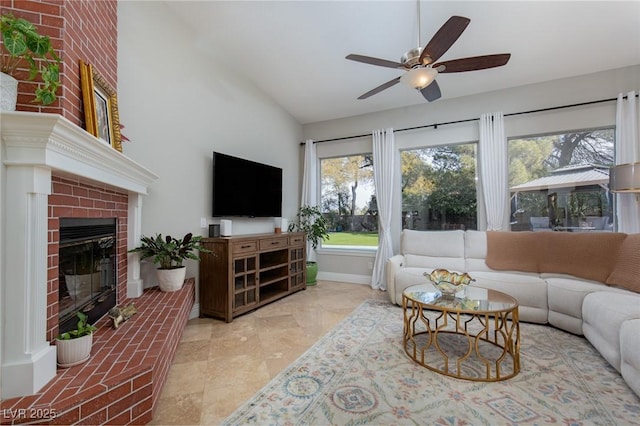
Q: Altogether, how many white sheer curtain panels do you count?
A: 4